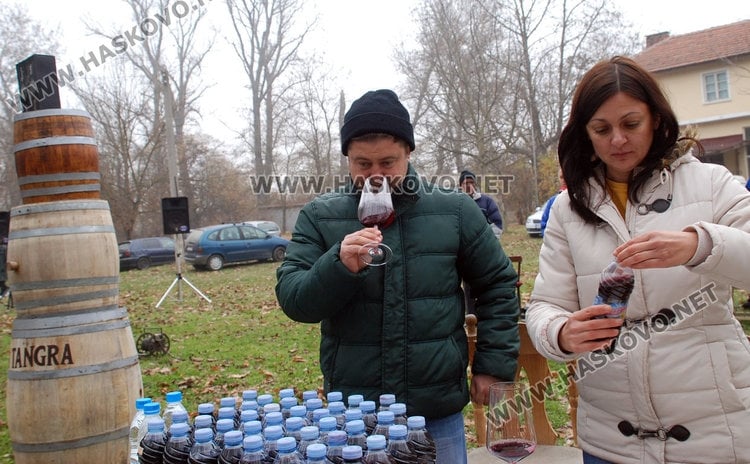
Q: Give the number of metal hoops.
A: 13